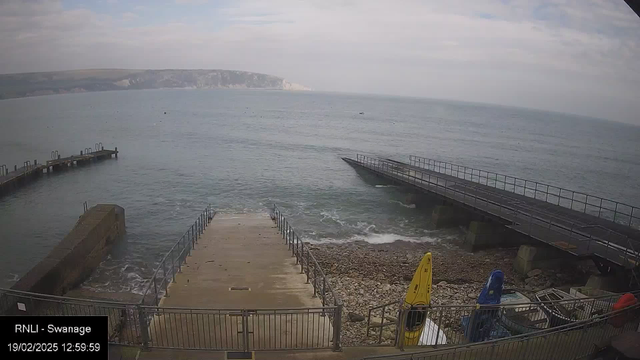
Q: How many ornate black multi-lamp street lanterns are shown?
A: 0